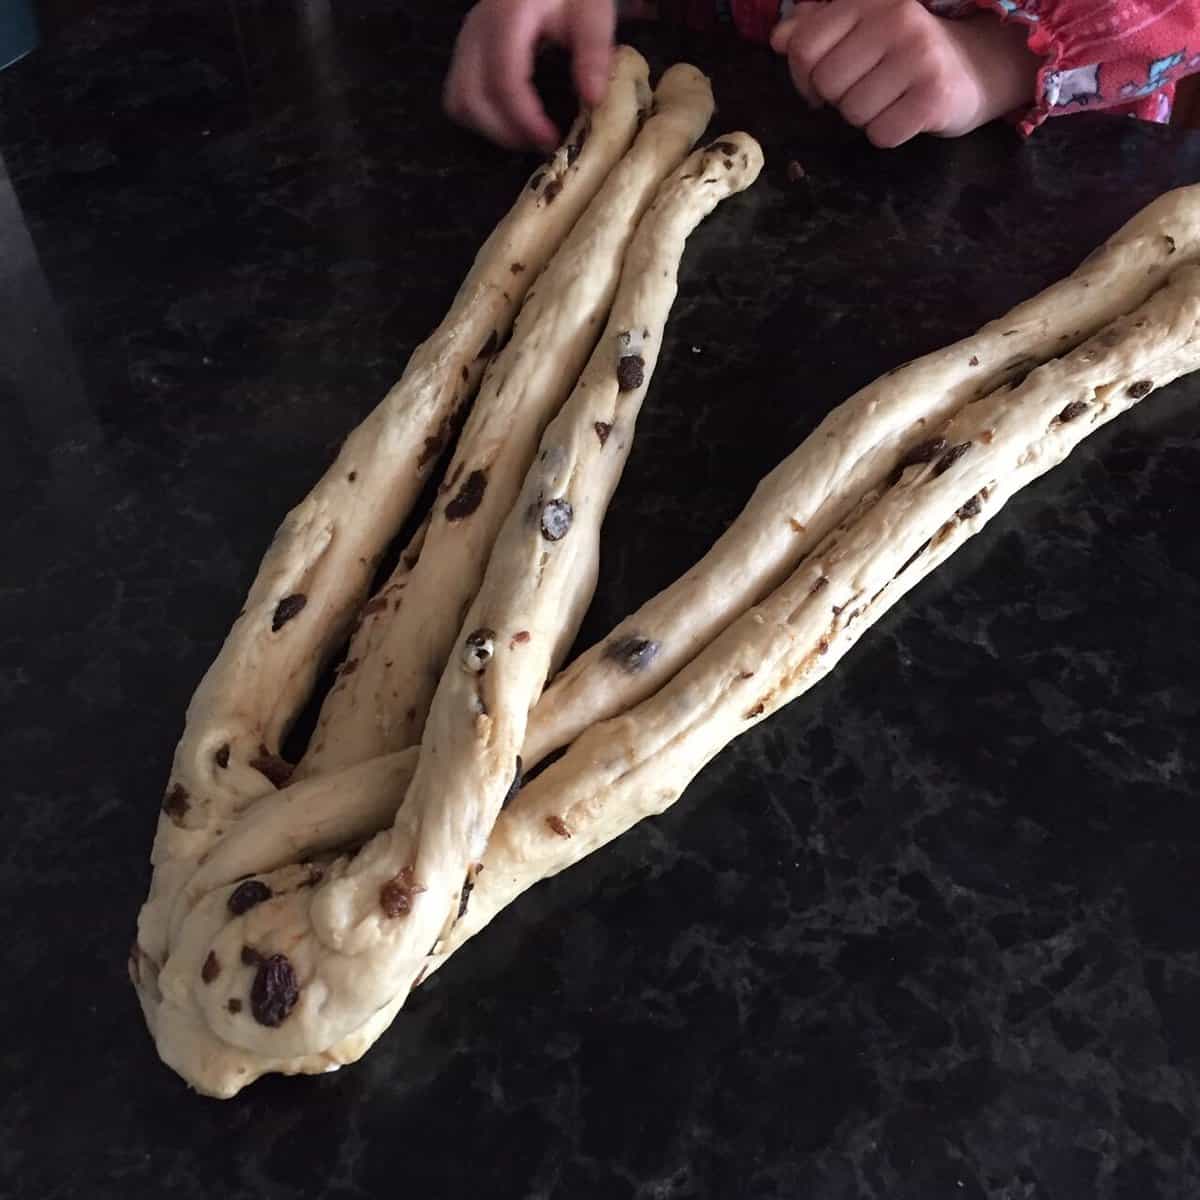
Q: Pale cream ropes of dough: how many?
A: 5